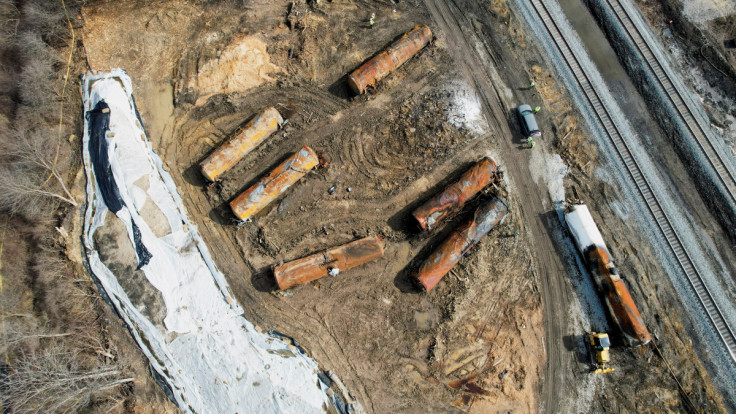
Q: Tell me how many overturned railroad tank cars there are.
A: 7